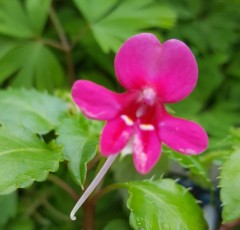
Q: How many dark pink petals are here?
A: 5